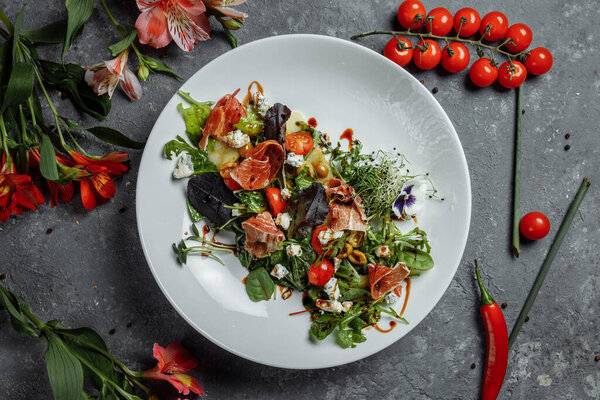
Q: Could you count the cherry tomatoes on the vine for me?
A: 11